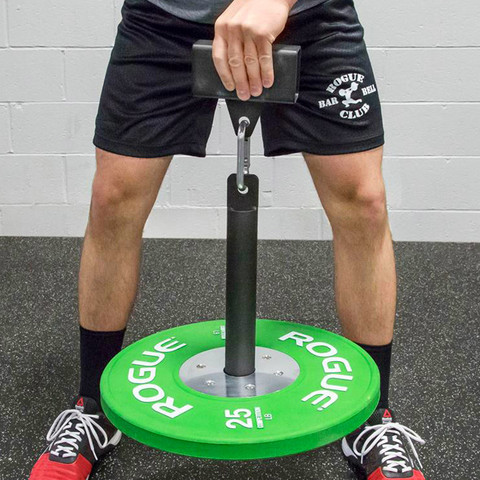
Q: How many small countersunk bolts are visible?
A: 5